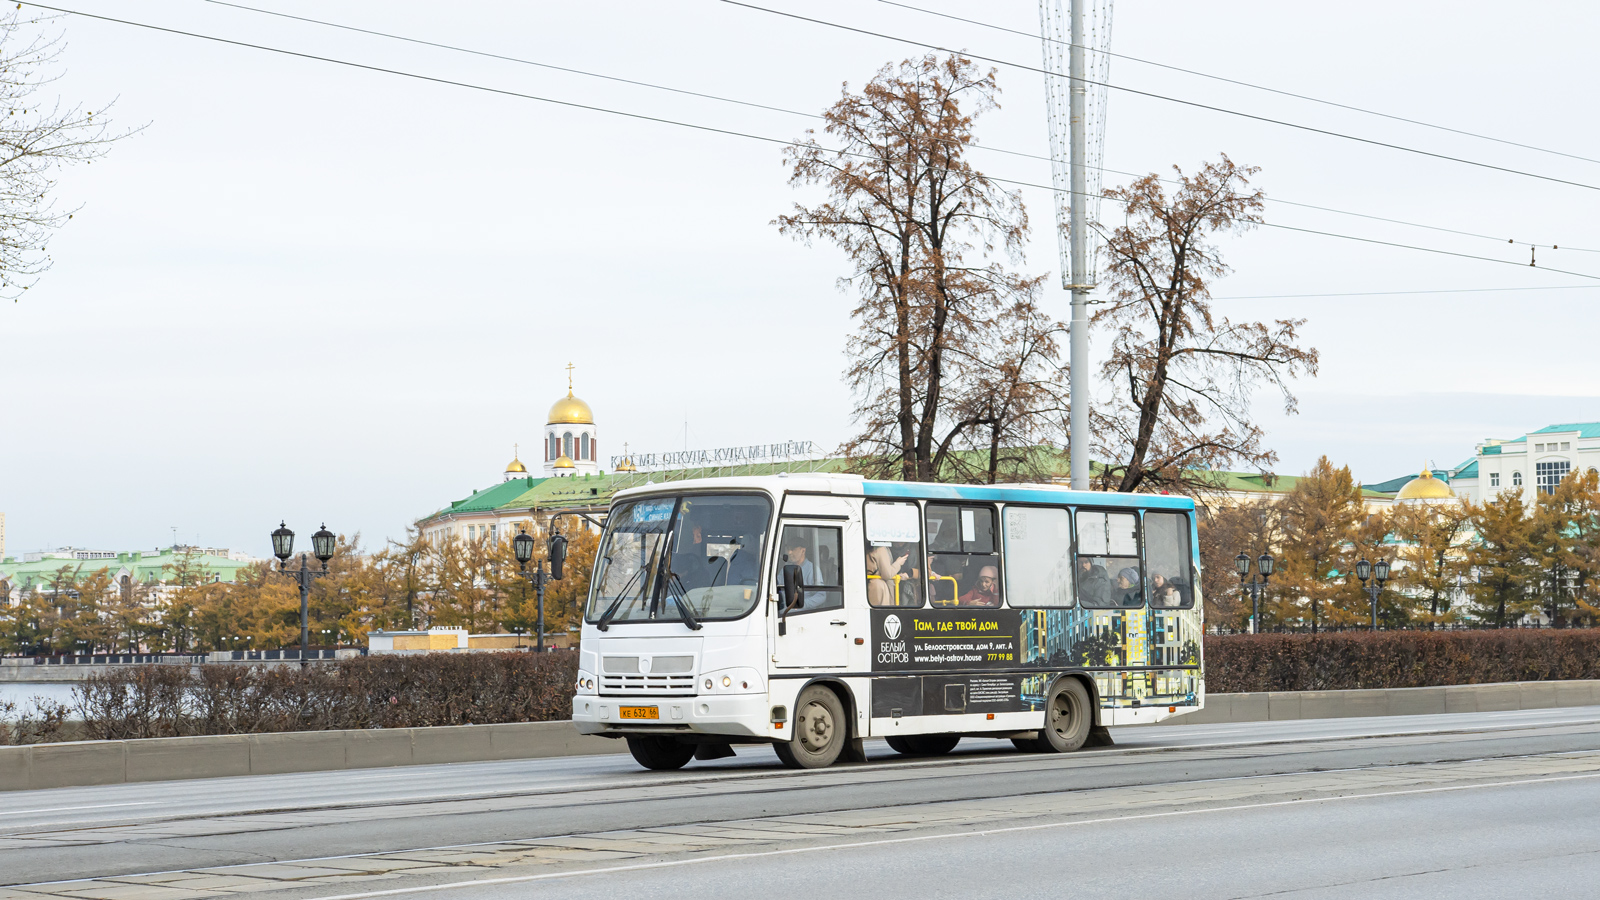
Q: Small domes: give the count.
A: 3